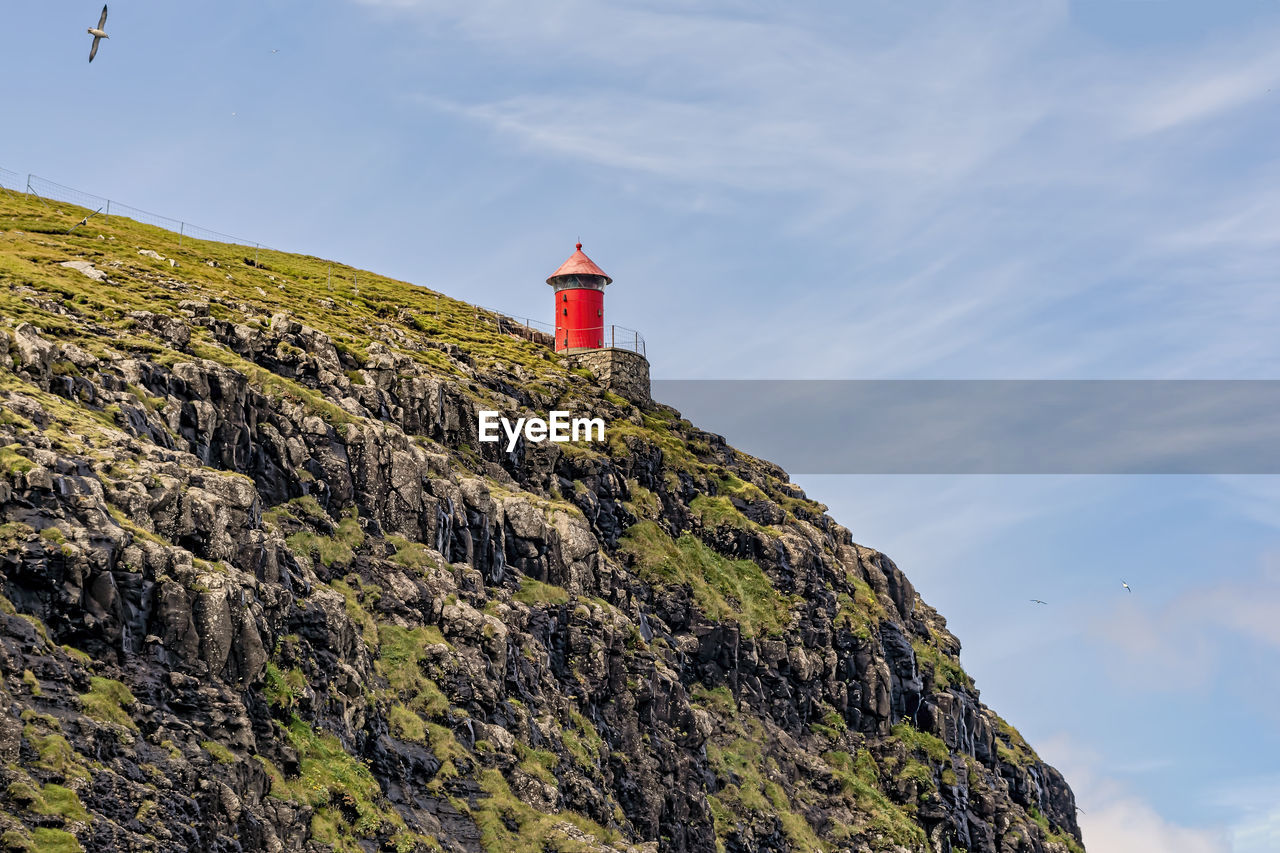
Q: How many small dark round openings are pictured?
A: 5